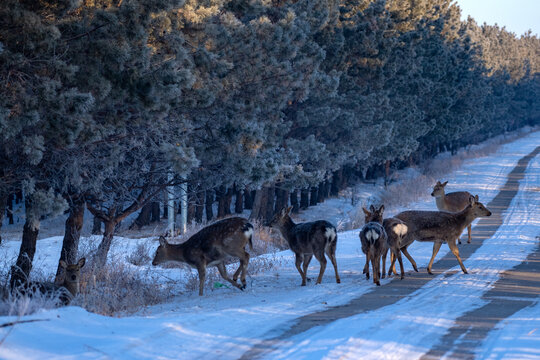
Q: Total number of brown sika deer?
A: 7